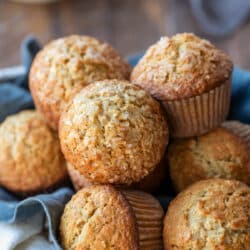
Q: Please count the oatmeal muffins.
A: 8